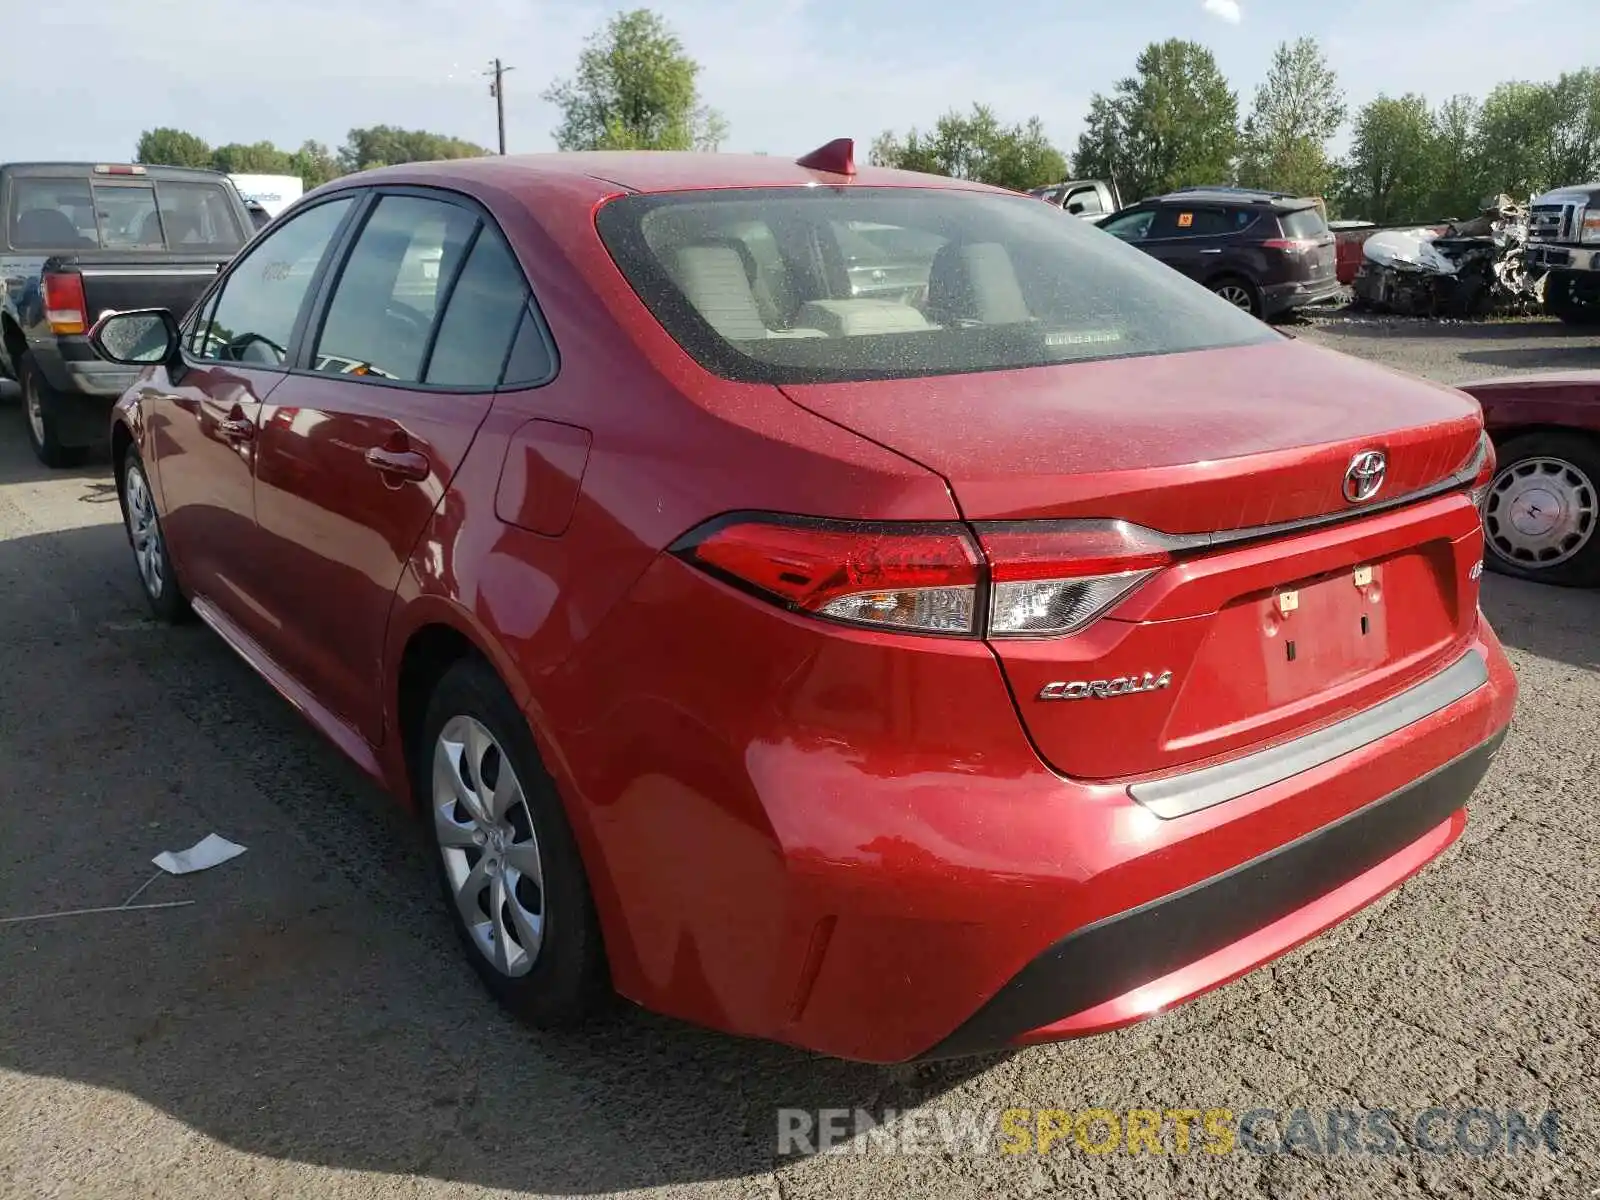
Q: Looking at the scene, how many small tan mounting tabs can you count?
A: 2